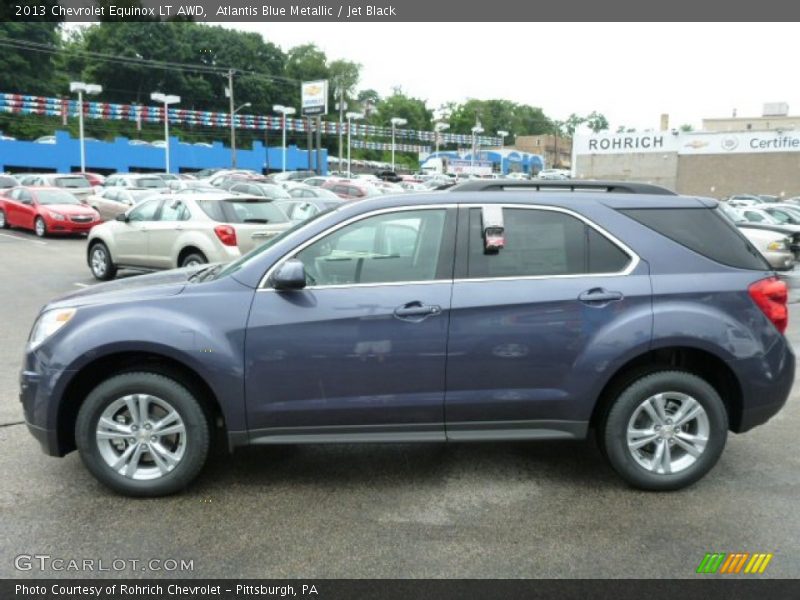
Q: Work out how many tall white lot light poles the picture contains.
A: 8